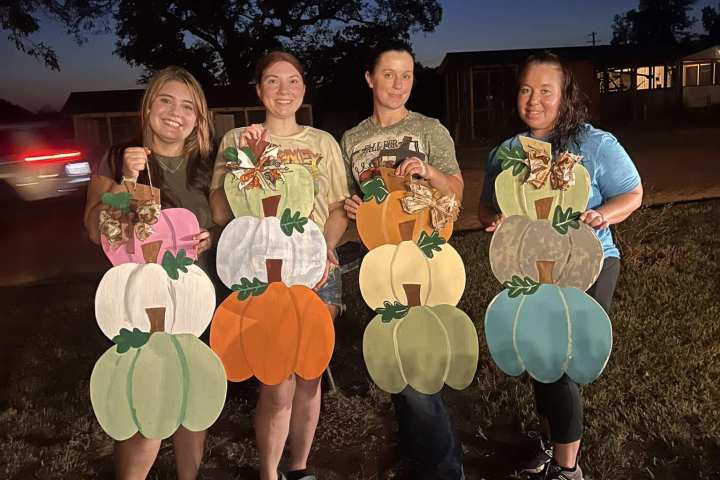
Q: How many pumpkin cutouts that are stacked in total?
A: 12